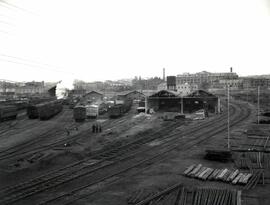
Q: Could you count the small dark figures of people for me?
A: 3